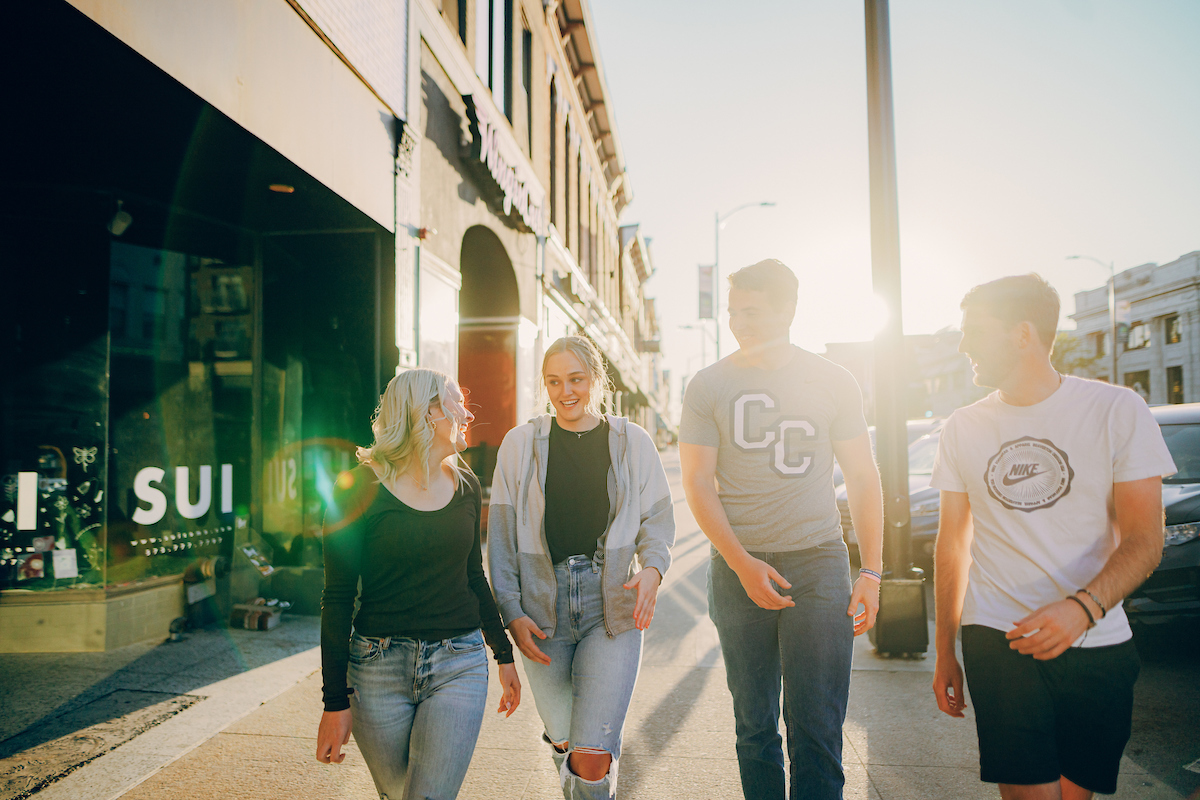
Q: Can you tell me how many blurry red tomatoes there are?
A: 0